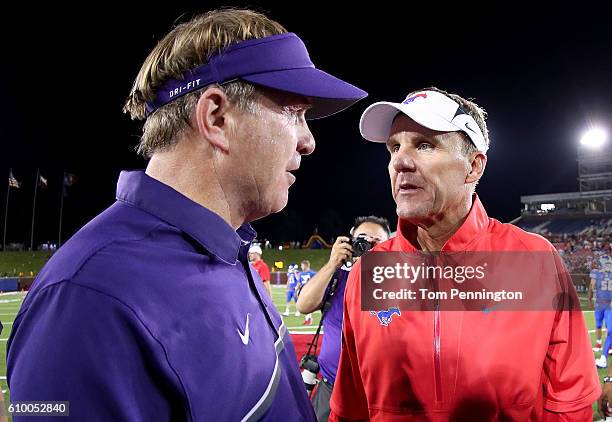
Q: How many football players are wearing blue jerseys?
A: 3